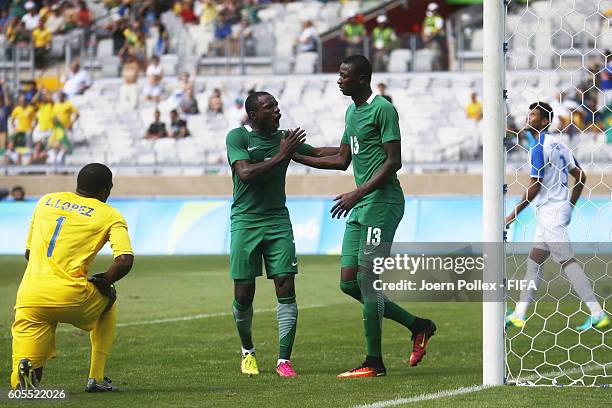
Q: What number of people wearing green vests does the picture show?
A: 3